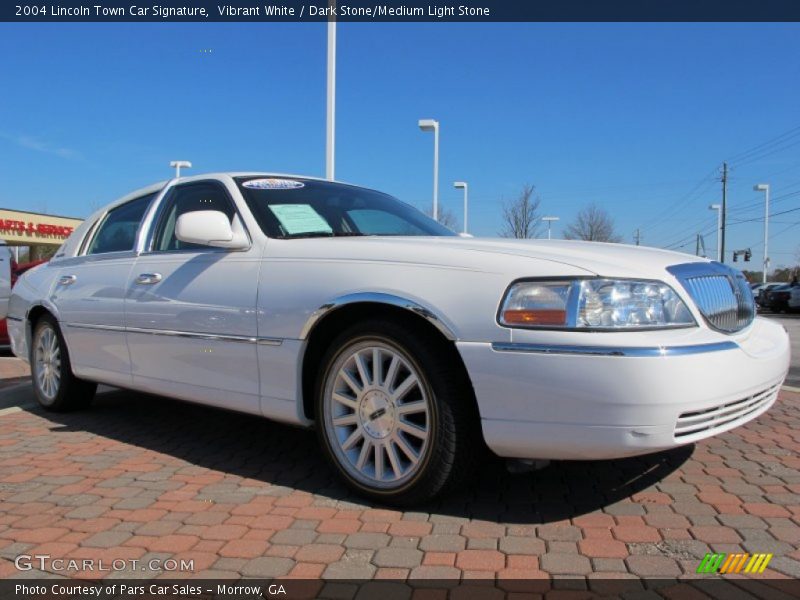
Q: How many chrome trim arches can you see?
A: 2